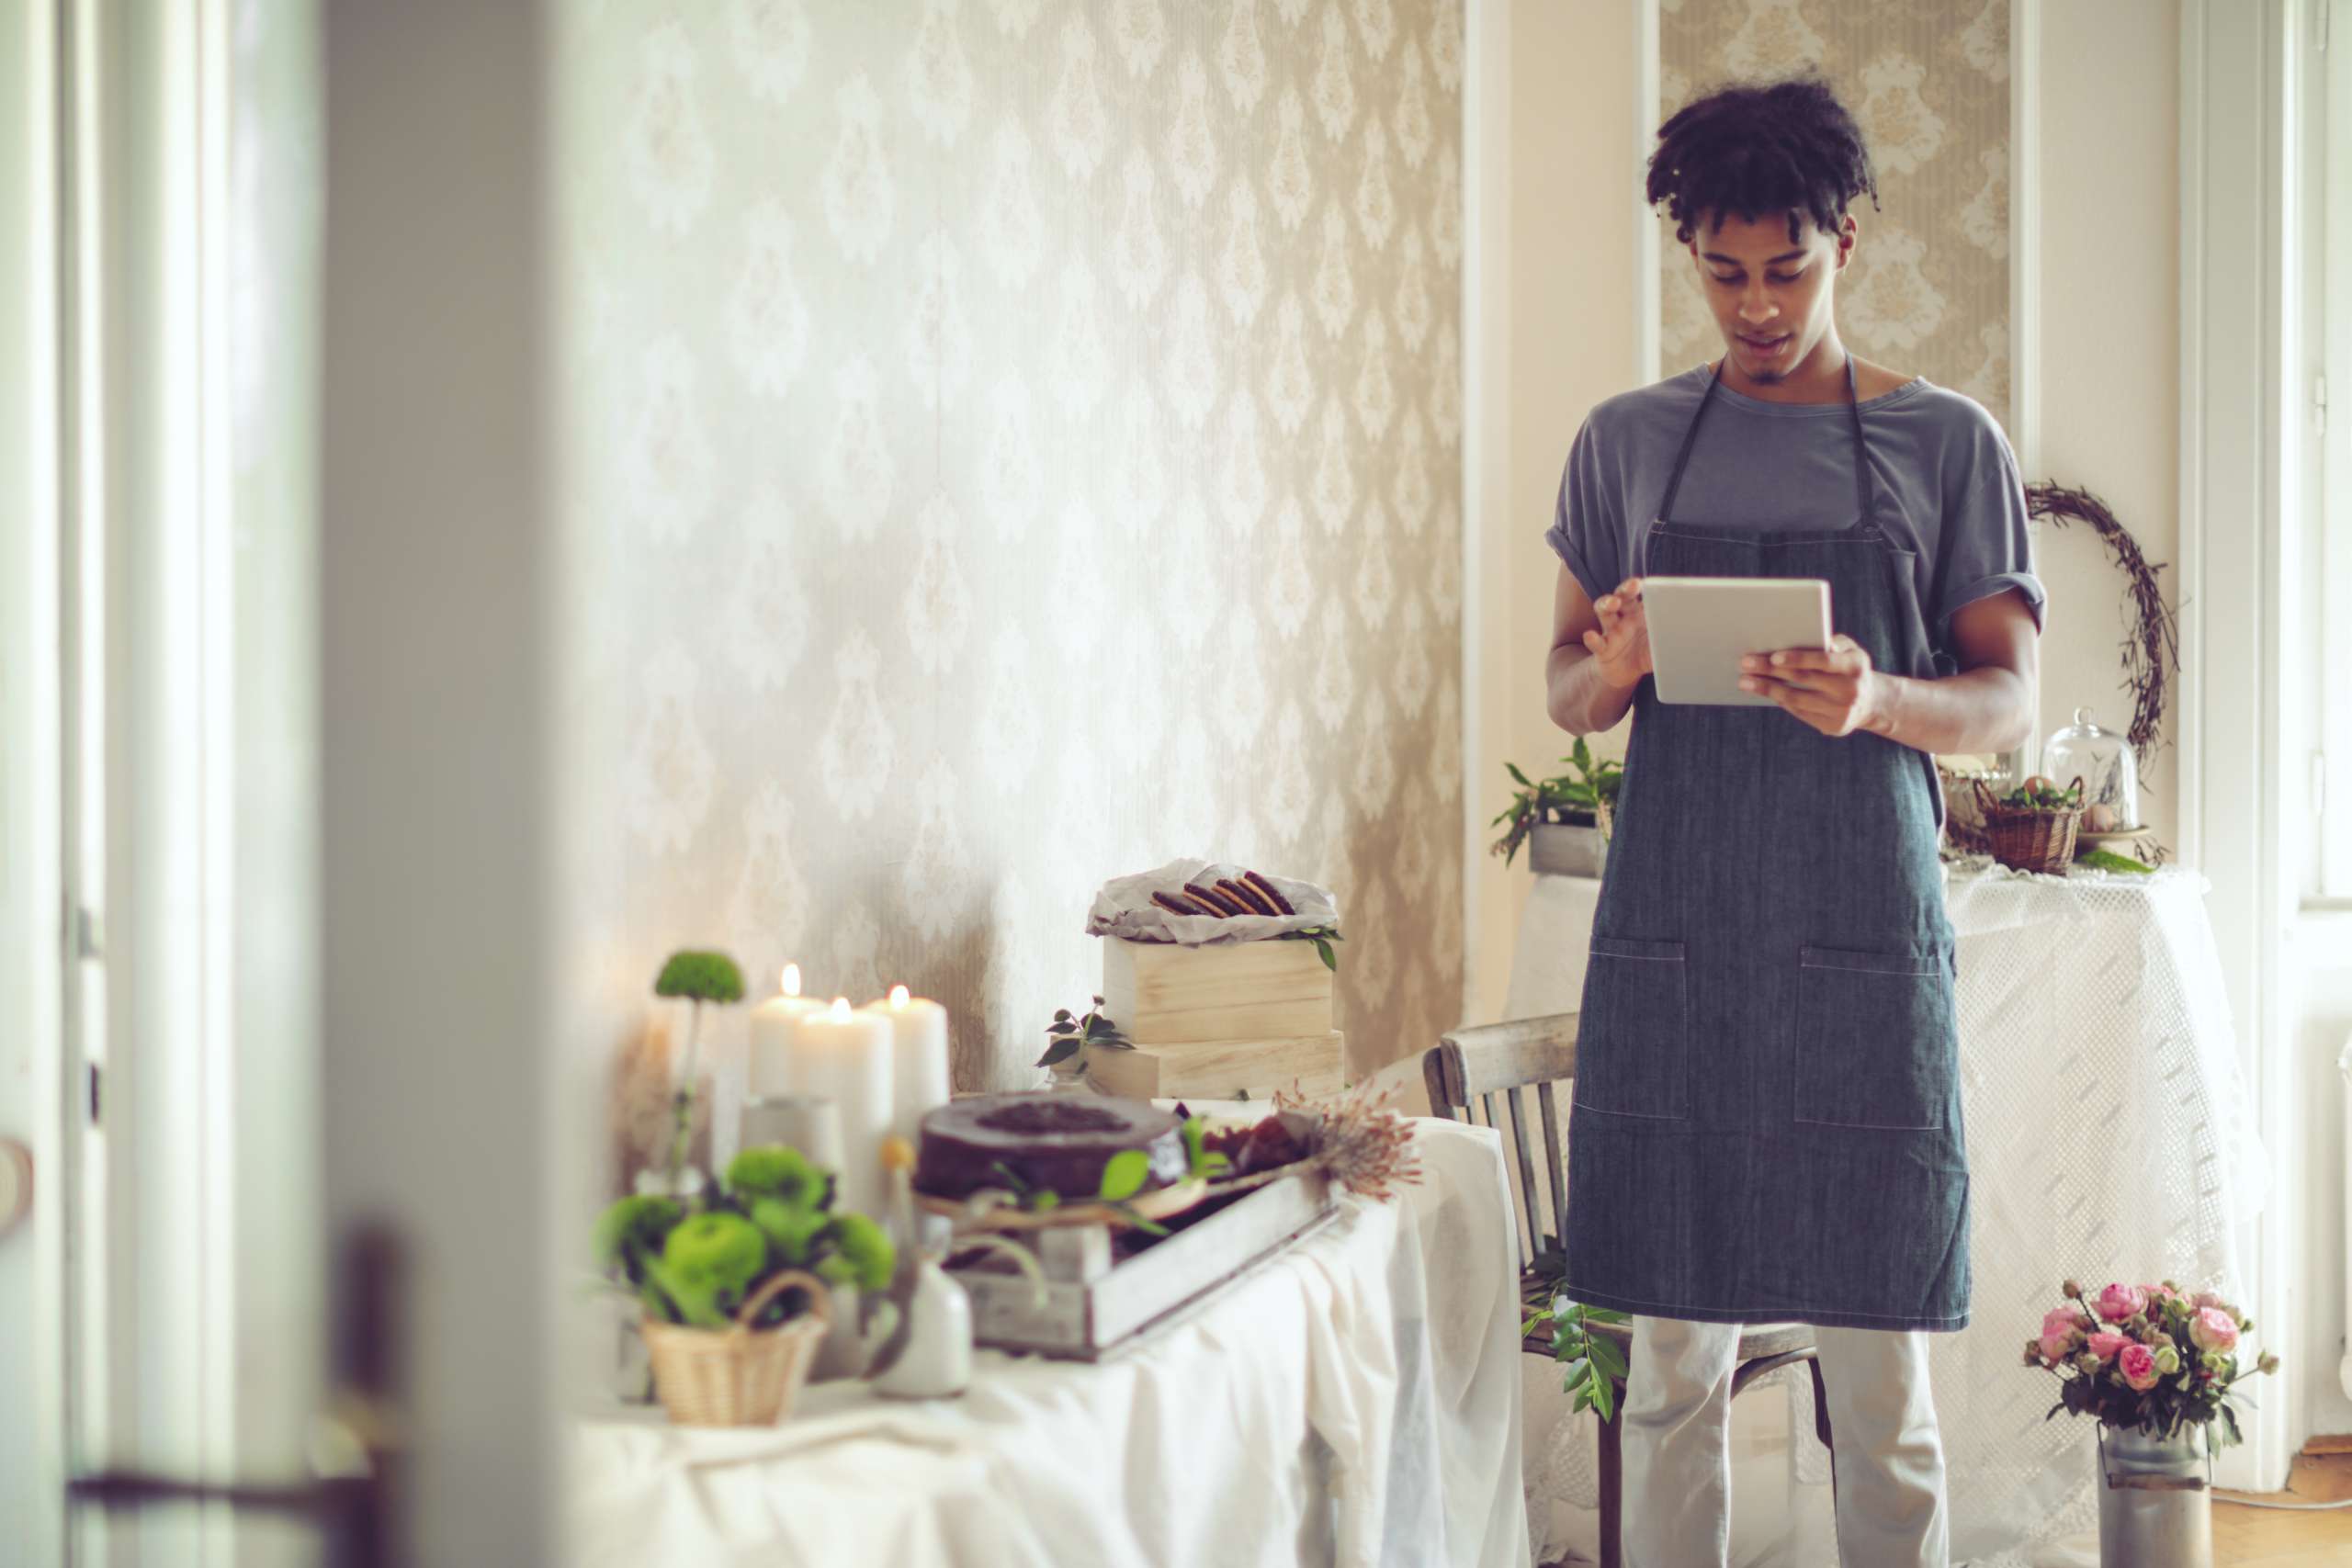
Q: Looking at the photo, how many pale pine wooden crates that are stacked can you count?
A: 2